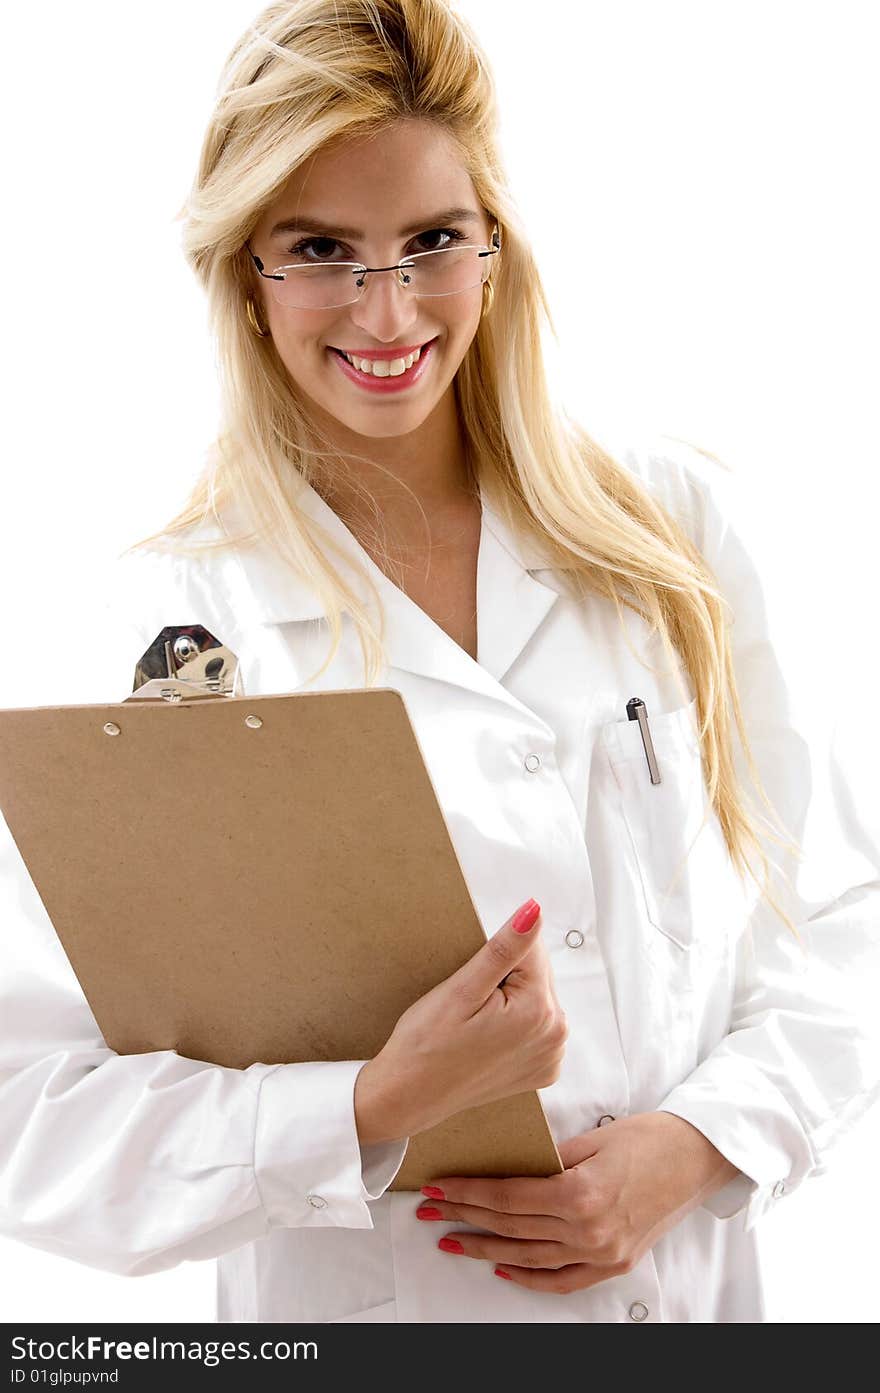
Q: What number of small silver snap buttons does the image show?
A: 6